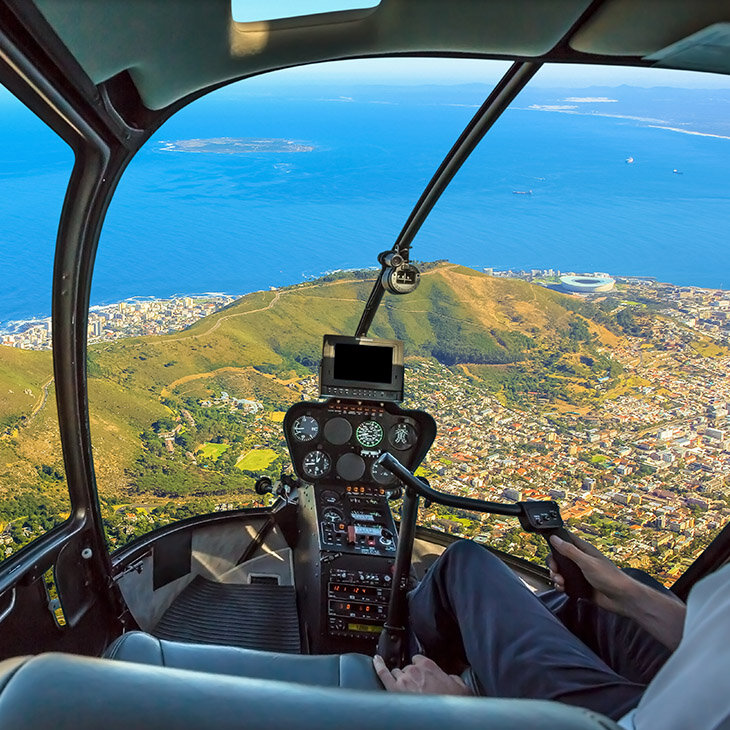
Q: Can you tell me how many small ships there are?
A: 3